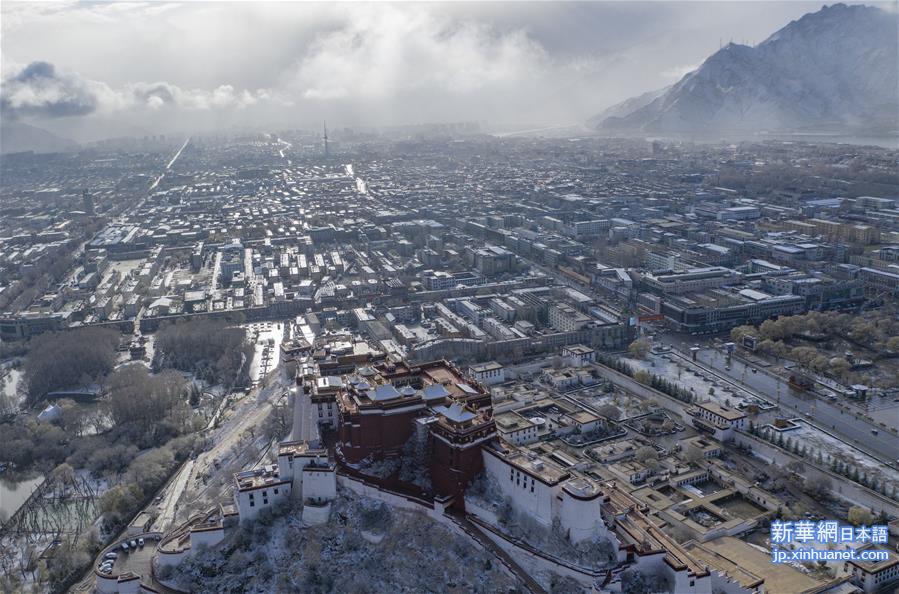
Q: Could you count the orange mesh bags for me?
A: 0